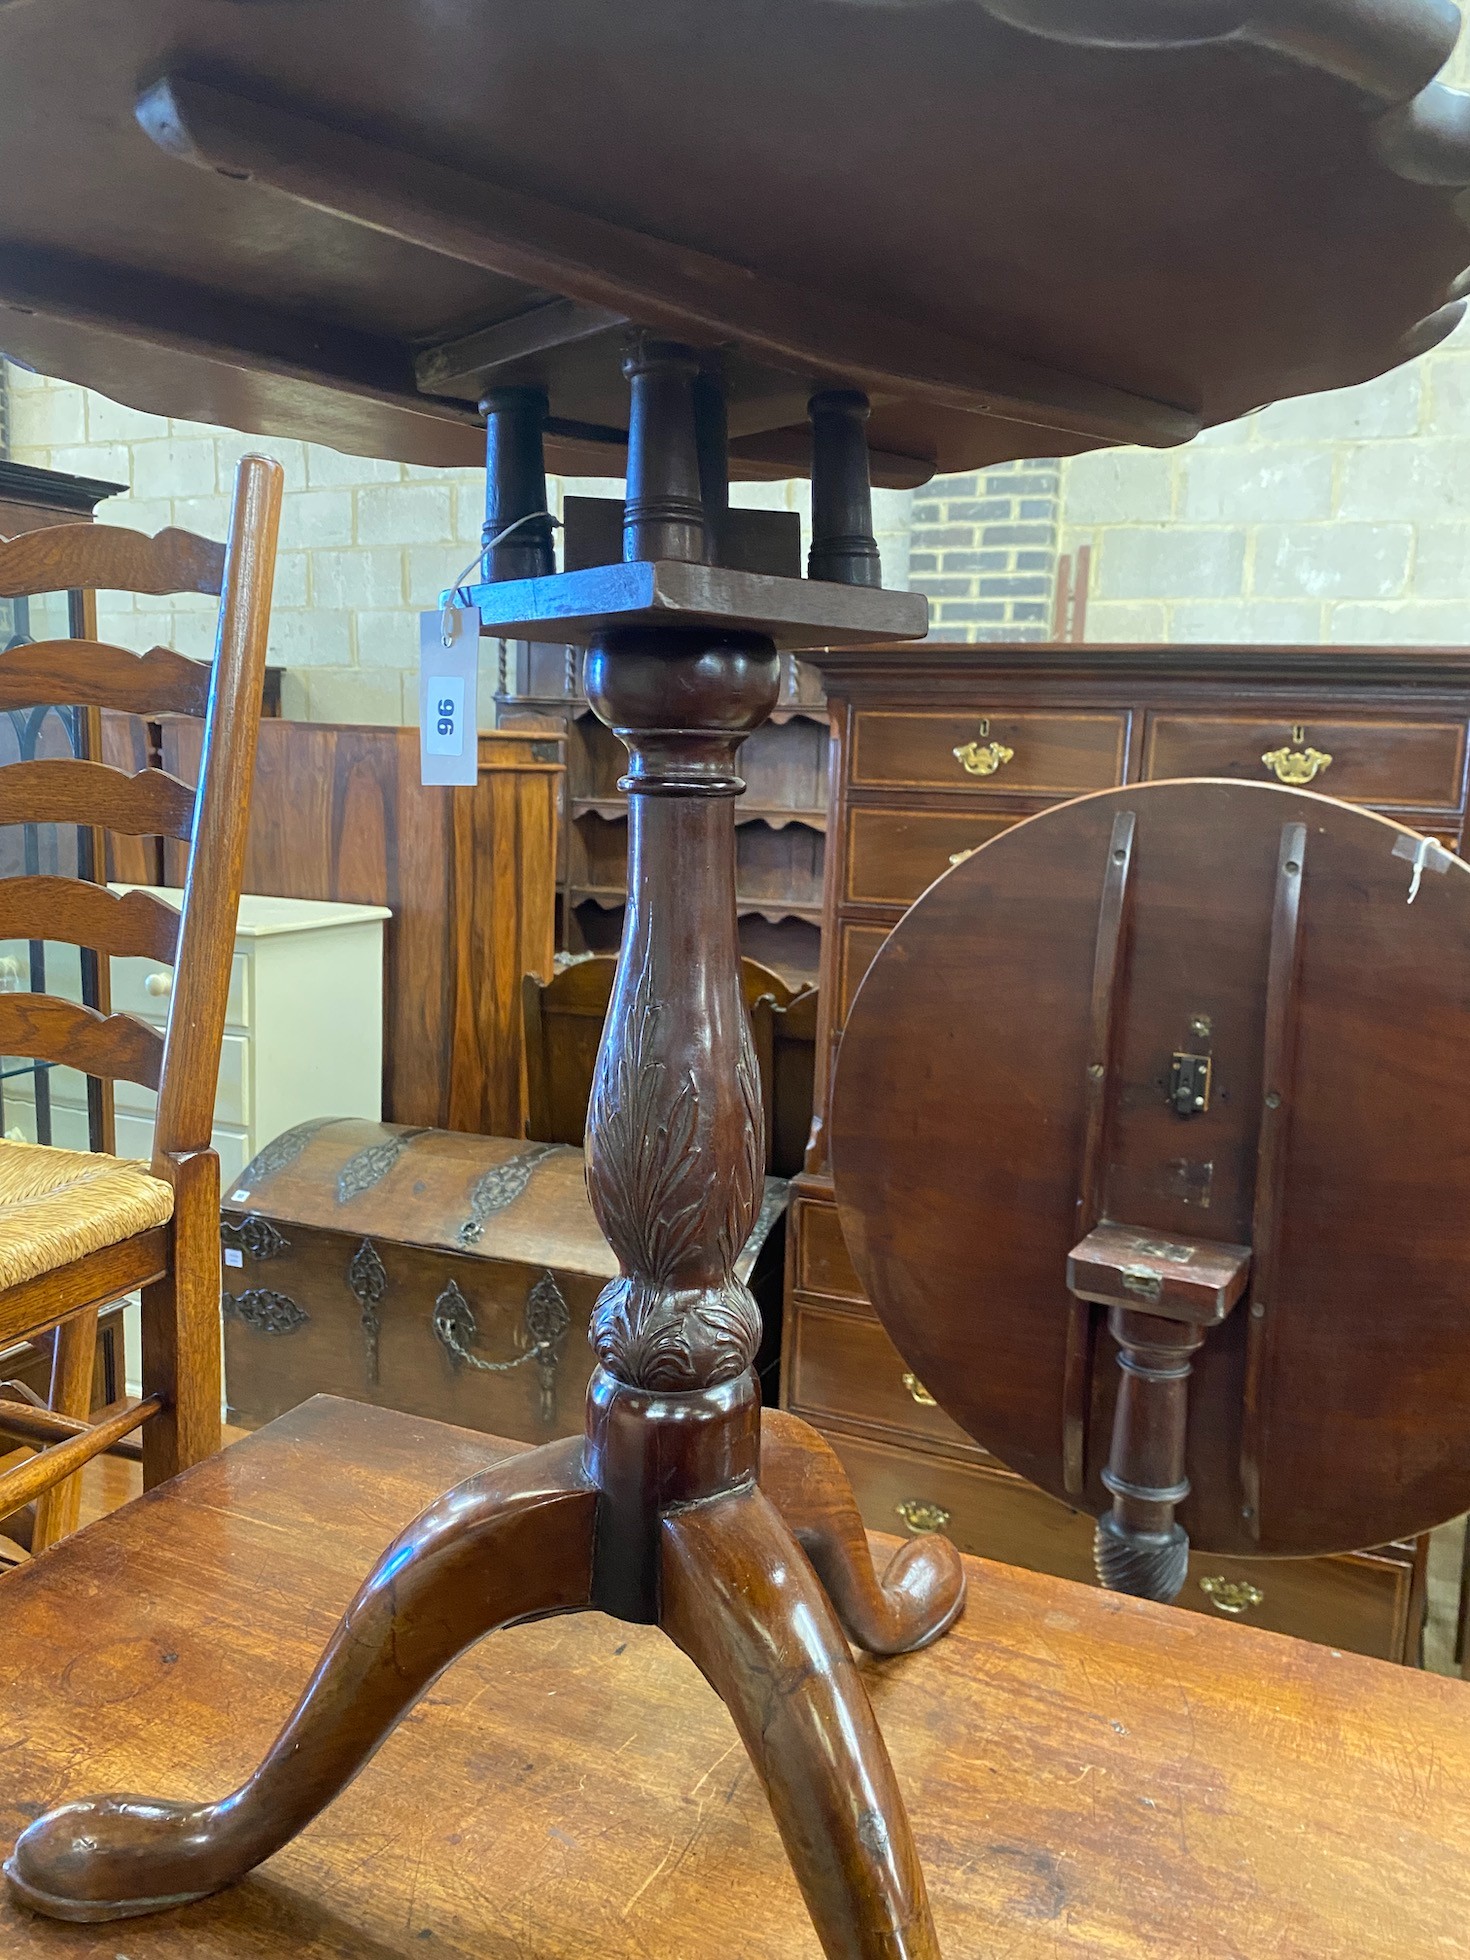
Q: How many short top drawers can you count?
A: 2